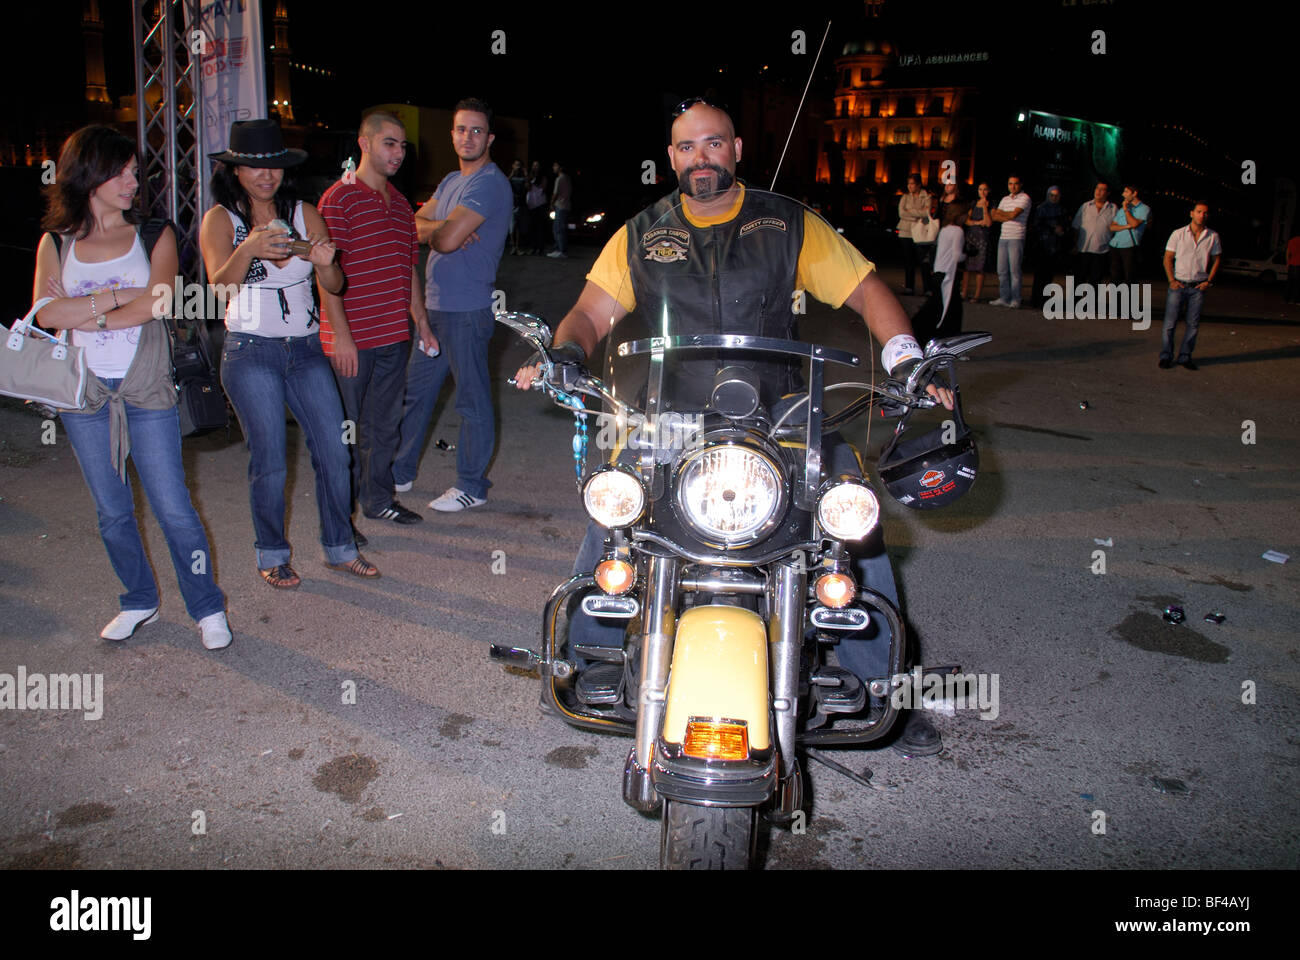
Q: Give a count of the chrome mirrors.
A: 2